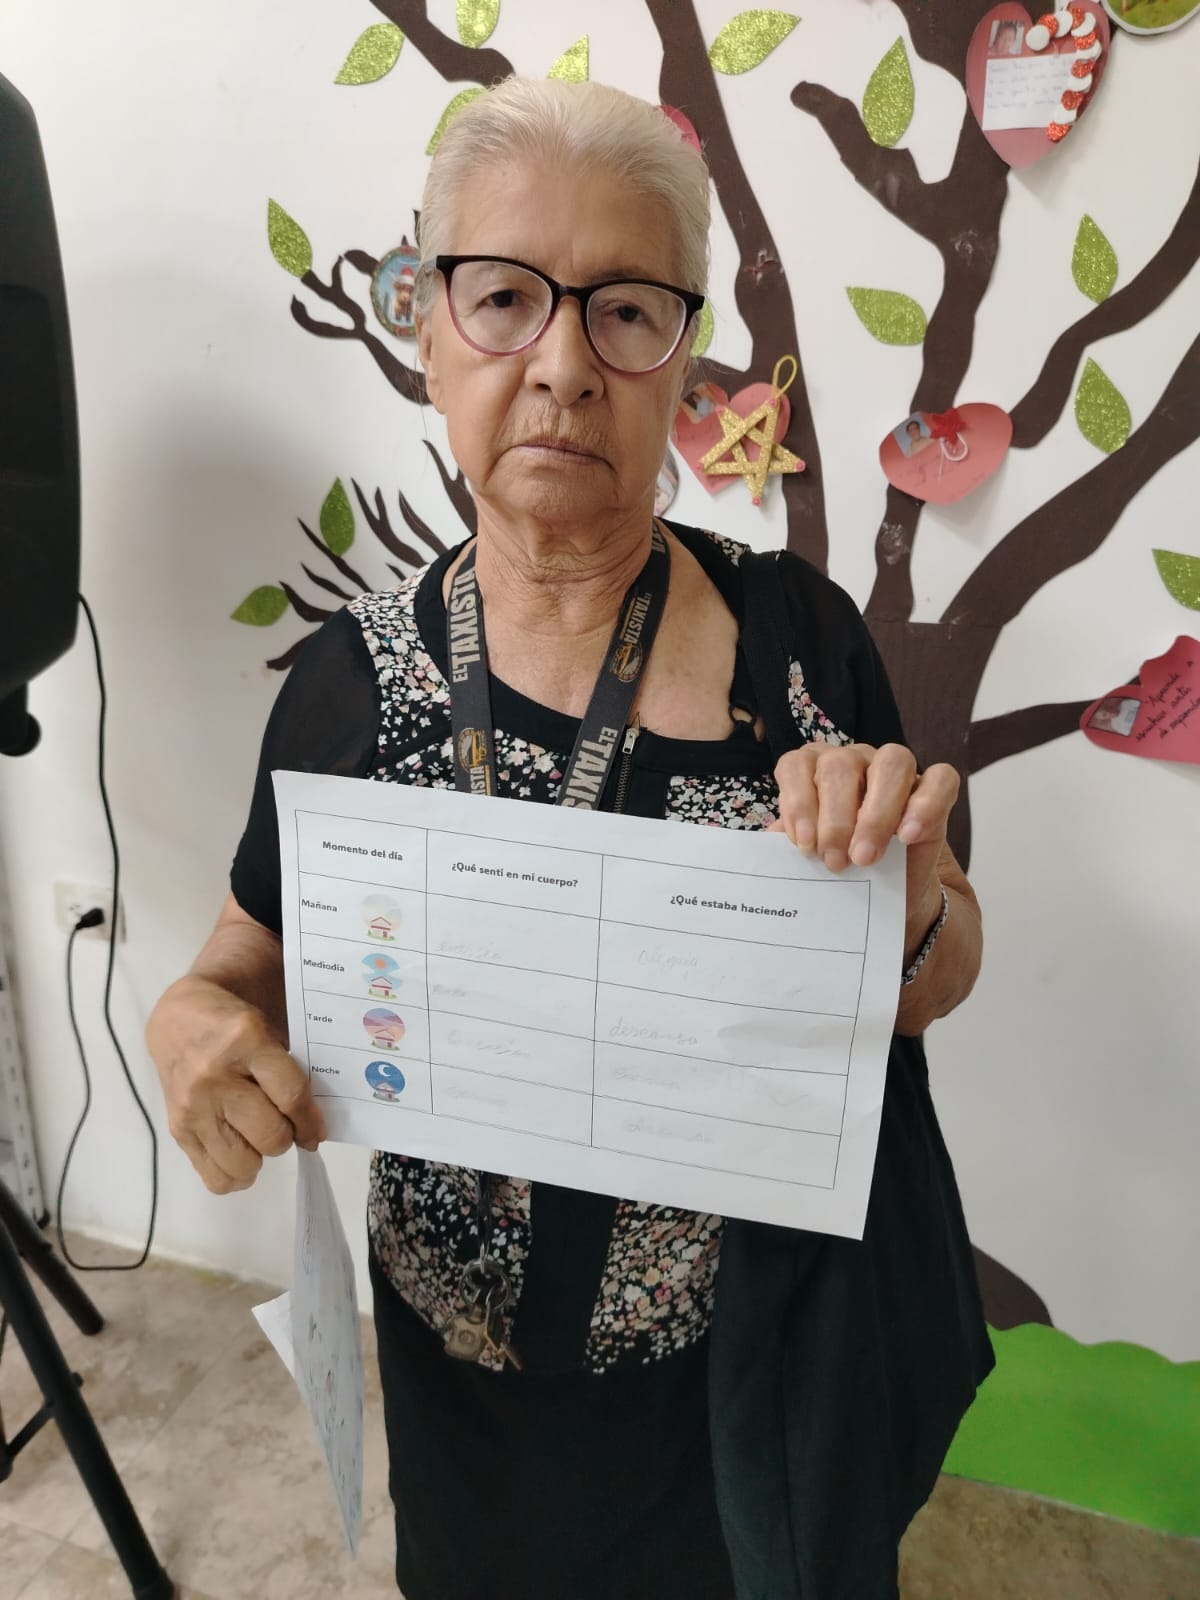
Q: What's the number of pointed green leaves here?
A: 14